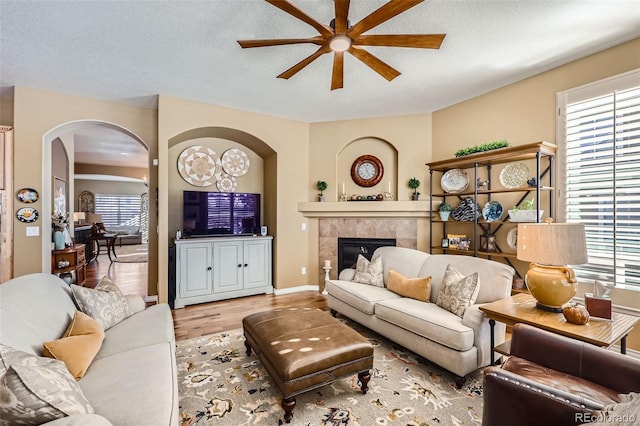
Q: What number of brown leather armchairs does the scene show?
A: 1